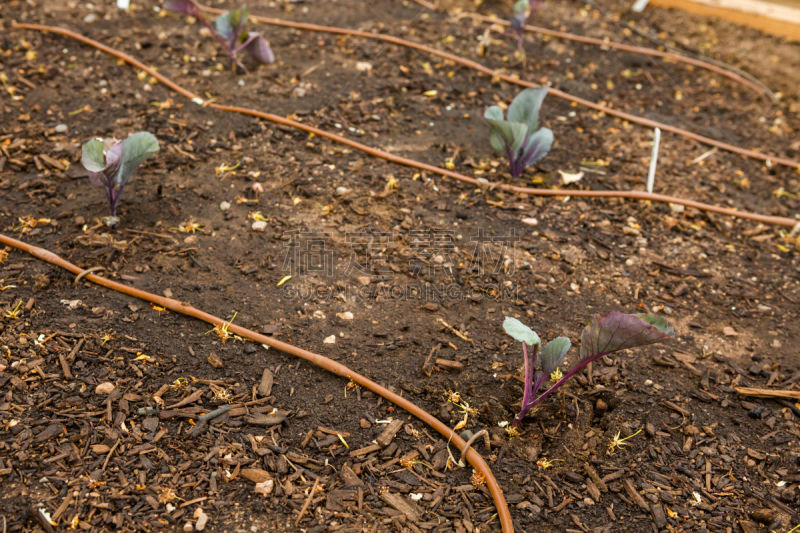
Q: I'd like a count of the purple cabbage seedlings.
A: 5